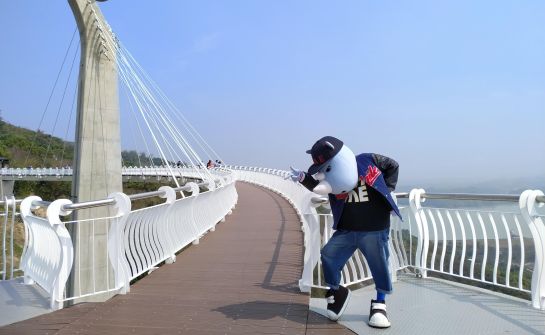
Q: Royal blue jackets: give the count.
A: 1